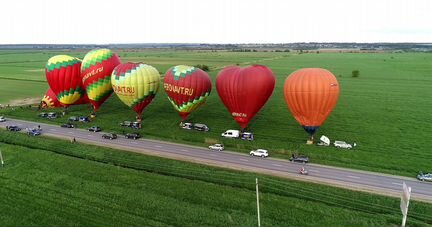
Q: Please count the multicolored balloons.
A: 4